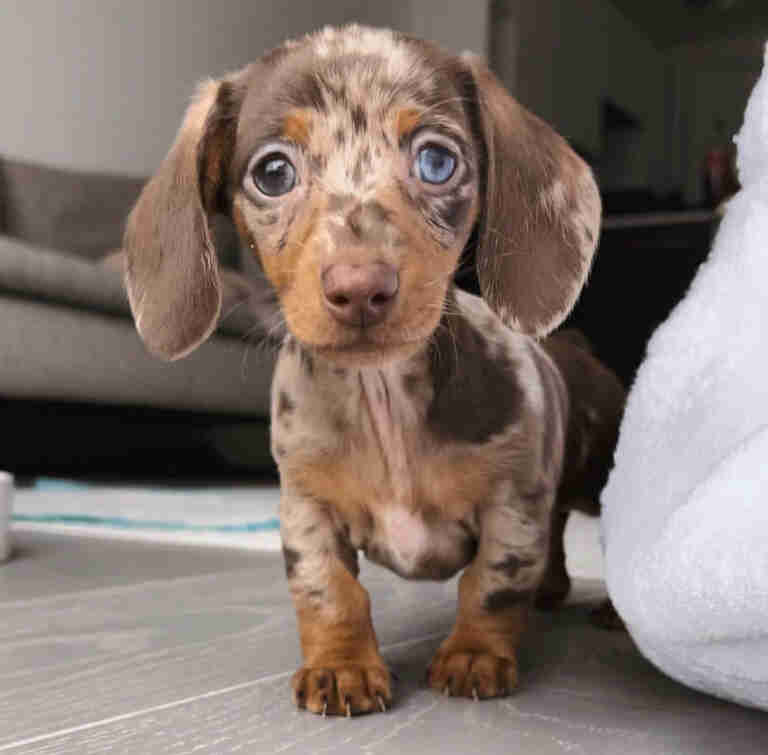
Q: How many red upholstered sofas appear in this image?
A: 0